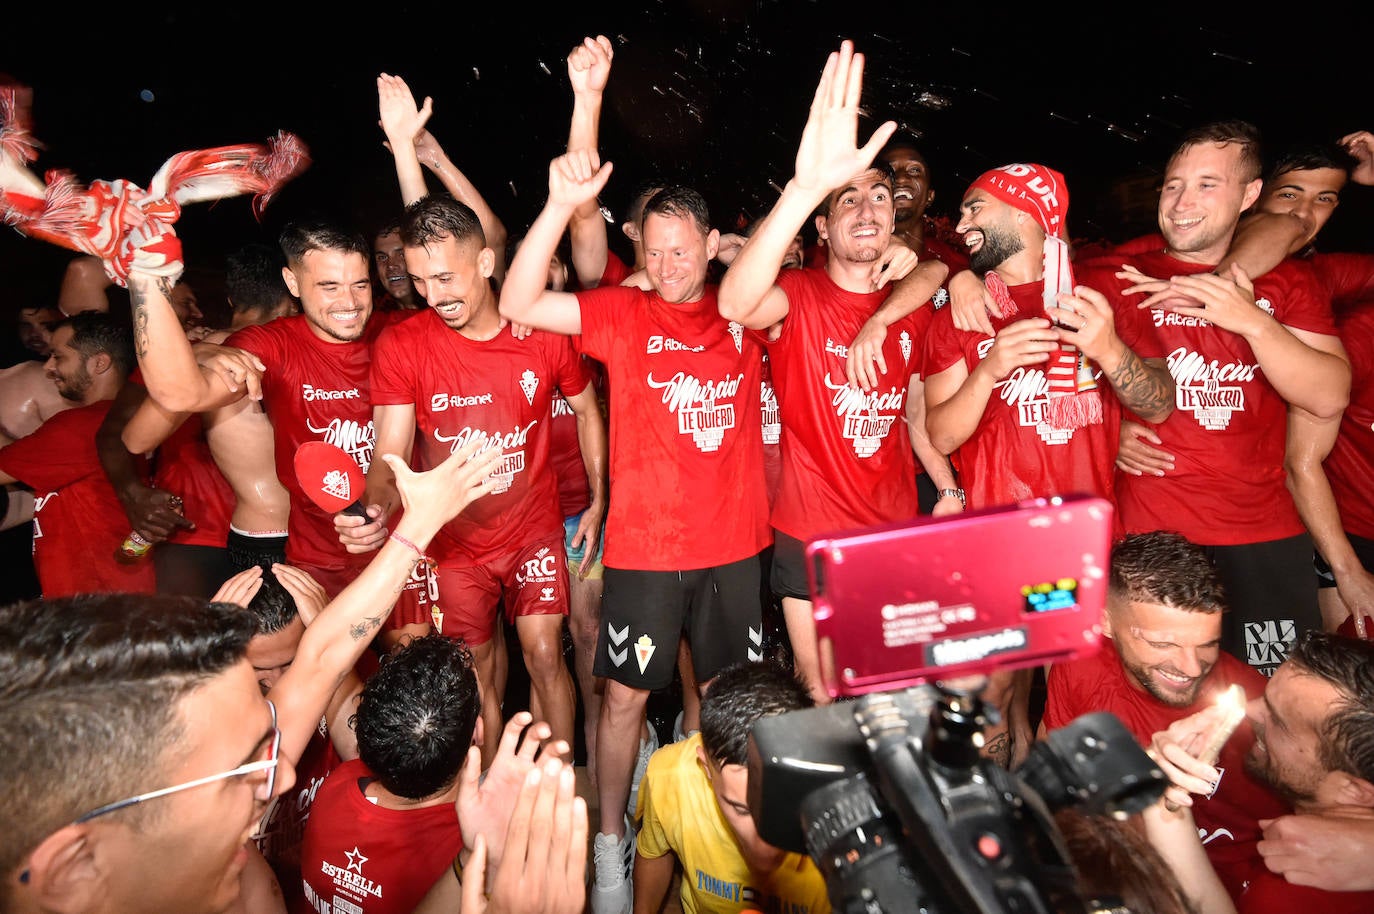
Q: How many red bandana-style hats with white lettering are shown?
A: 1